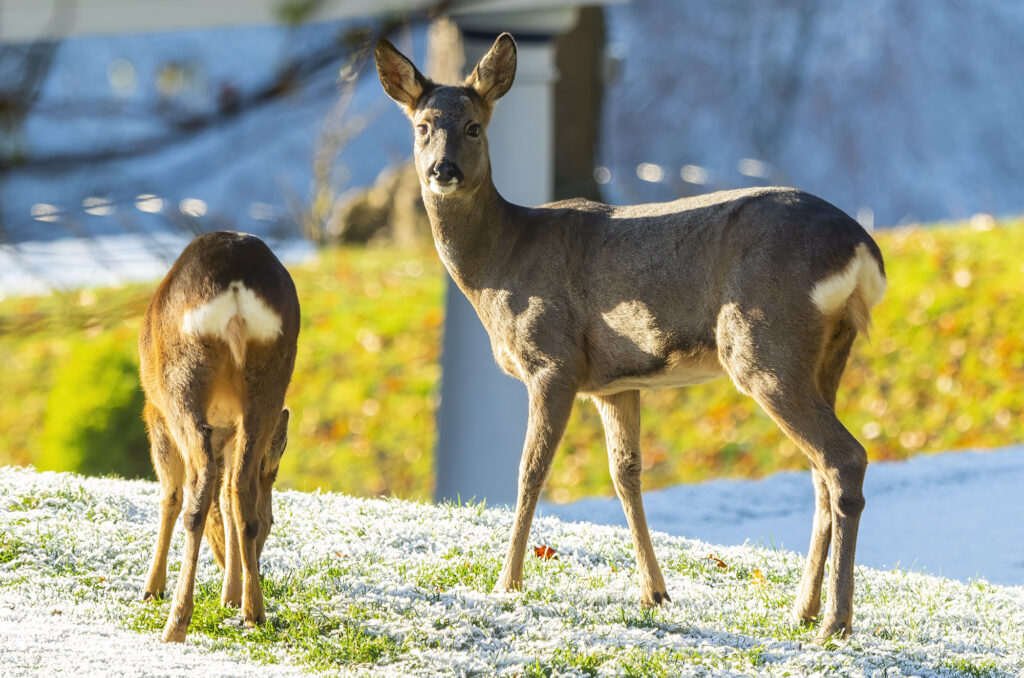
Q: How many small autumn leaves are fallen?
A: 3